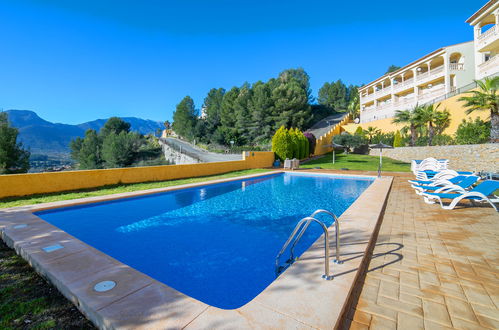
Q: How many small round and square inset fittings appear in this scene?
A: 3